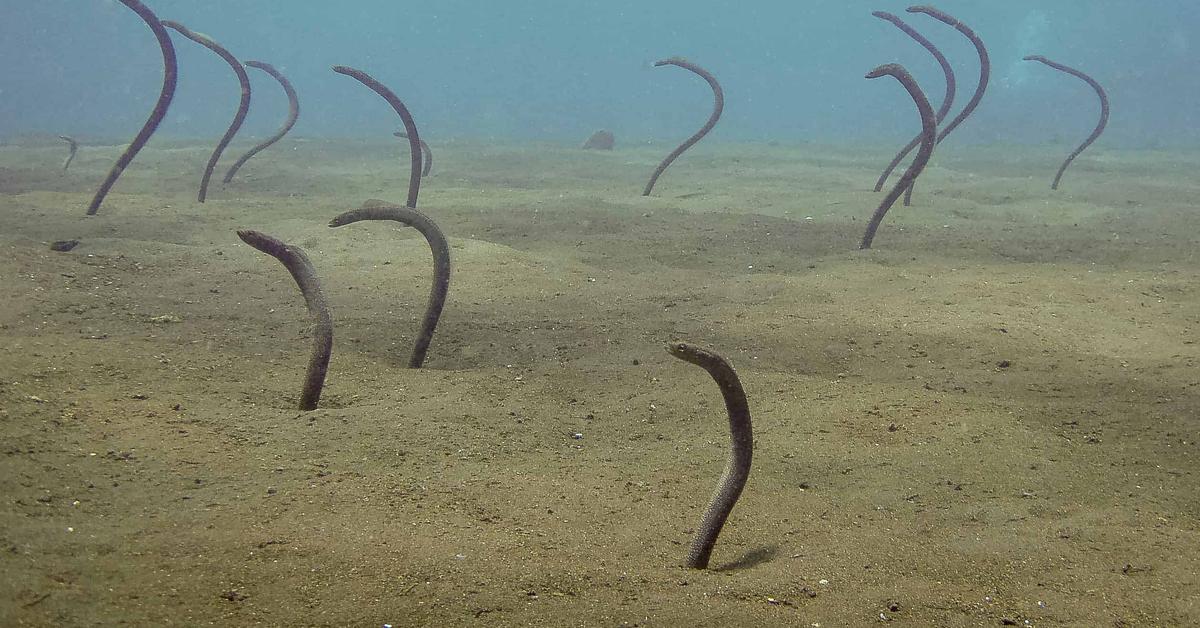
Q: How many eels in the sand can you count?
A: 14